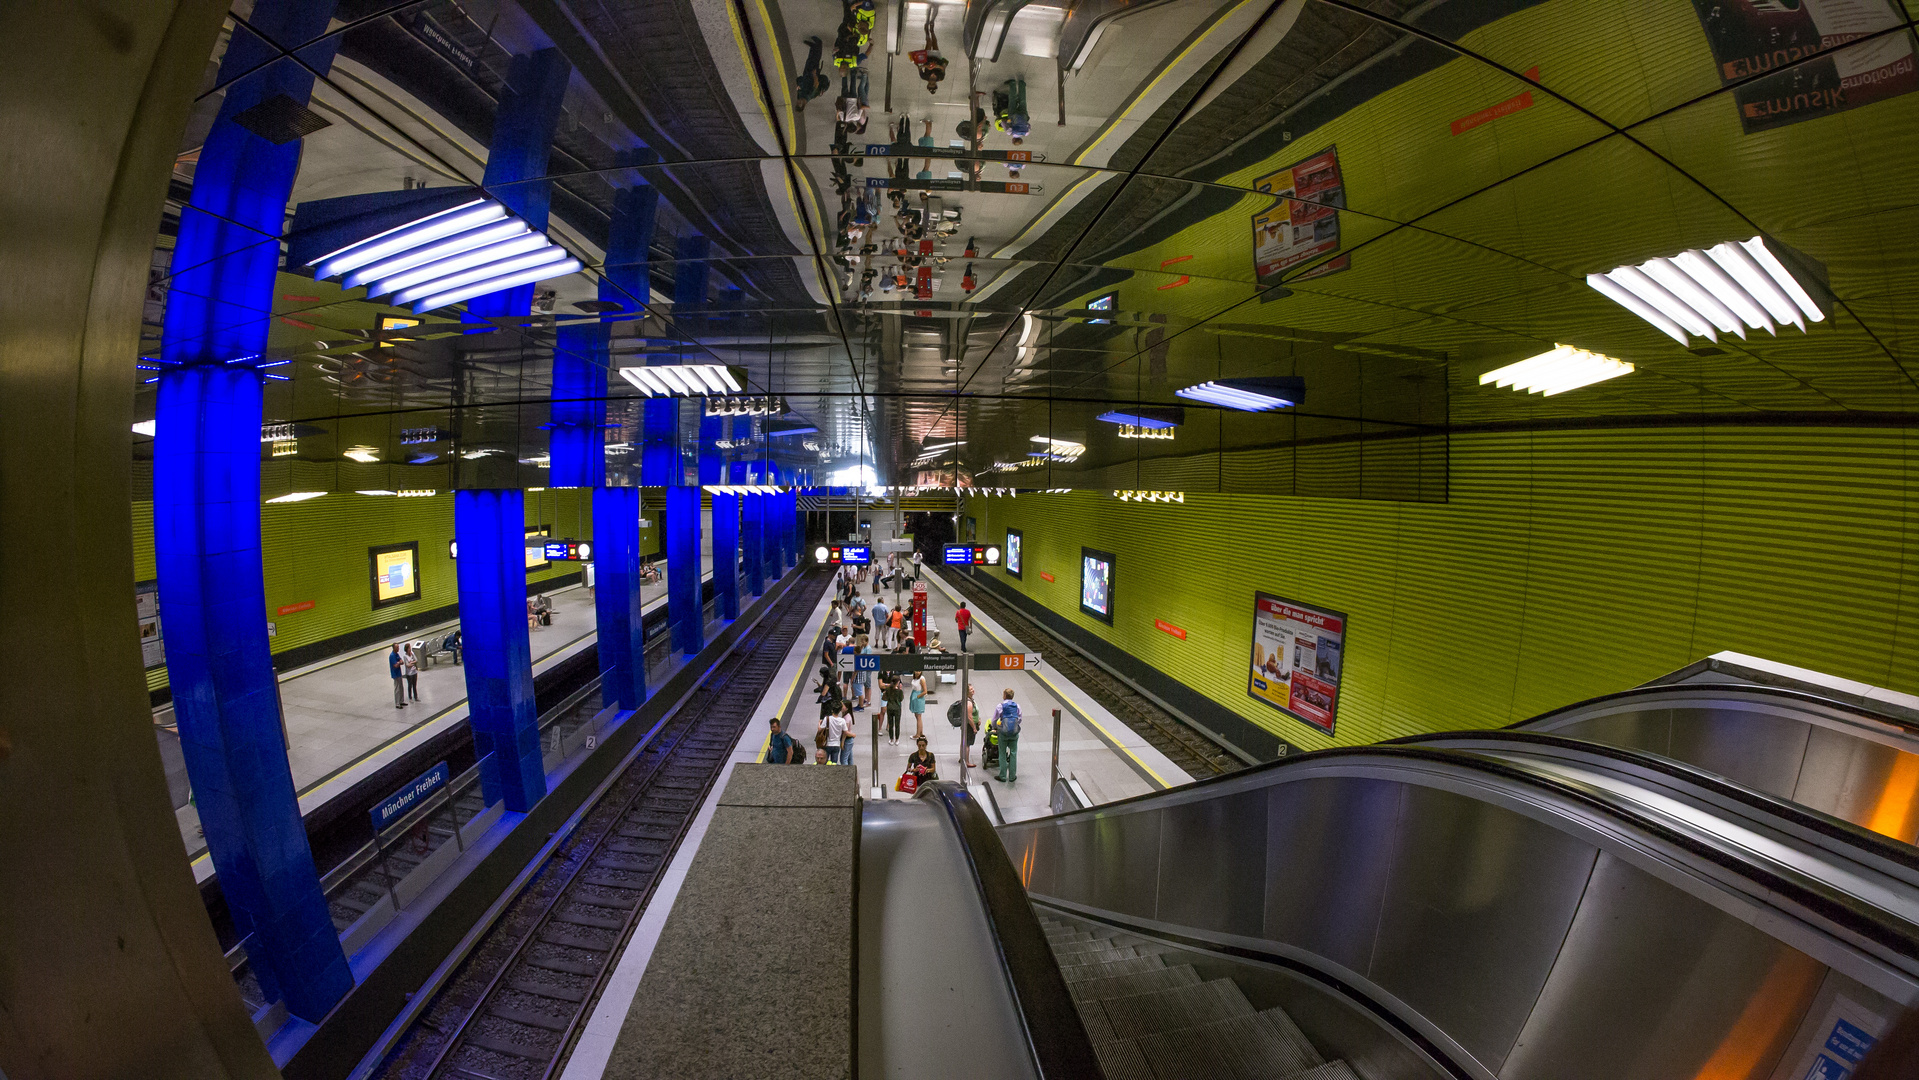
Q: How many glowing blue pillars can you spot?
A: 8